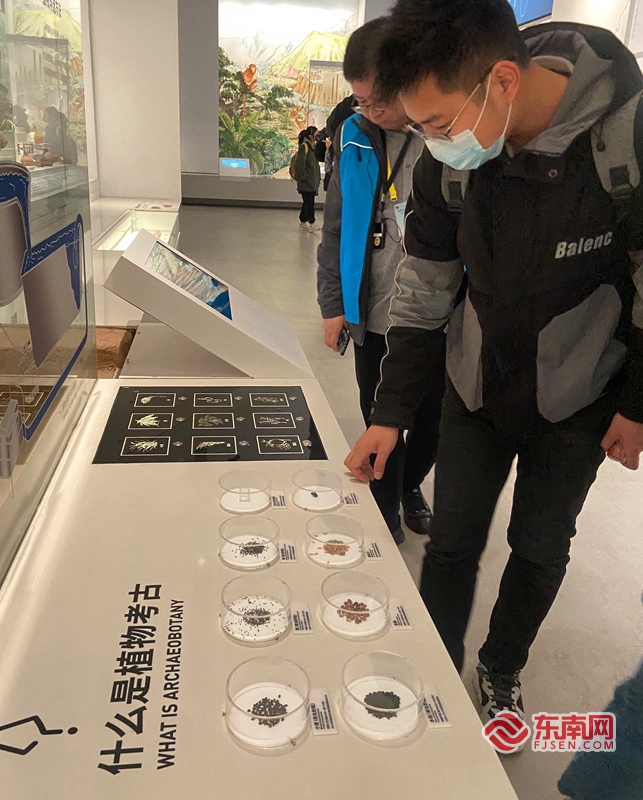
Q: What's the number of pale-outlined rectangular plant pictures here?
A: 9